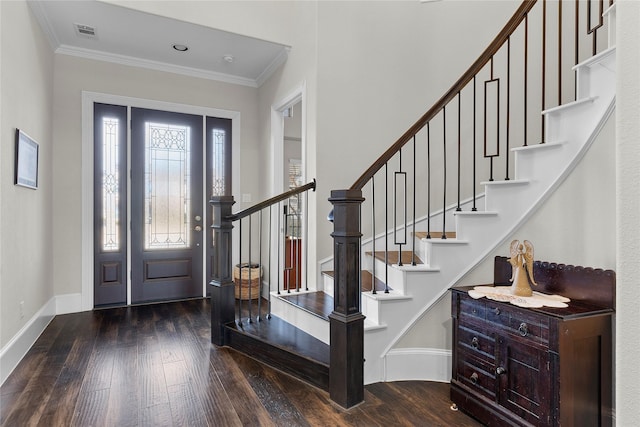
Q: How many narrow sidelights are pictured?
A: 2